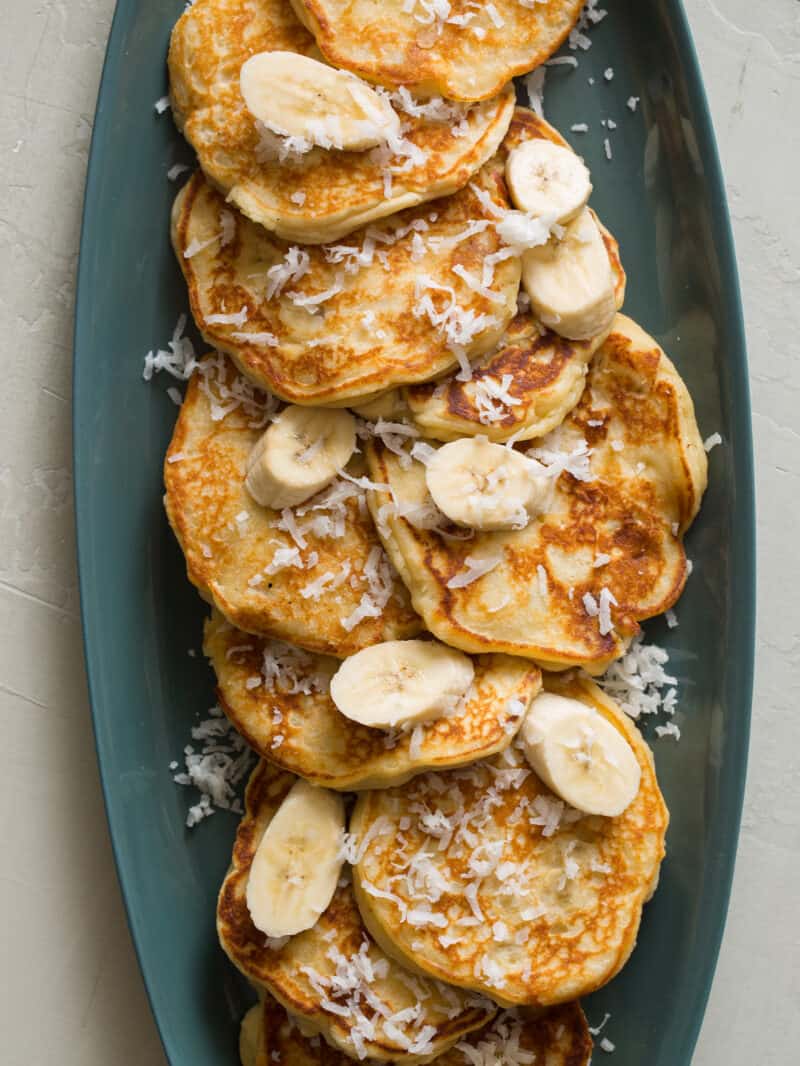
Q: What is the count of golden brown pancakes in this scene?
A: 10